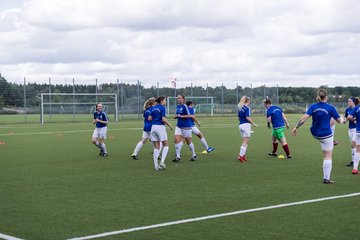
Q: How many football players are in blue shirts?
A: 10